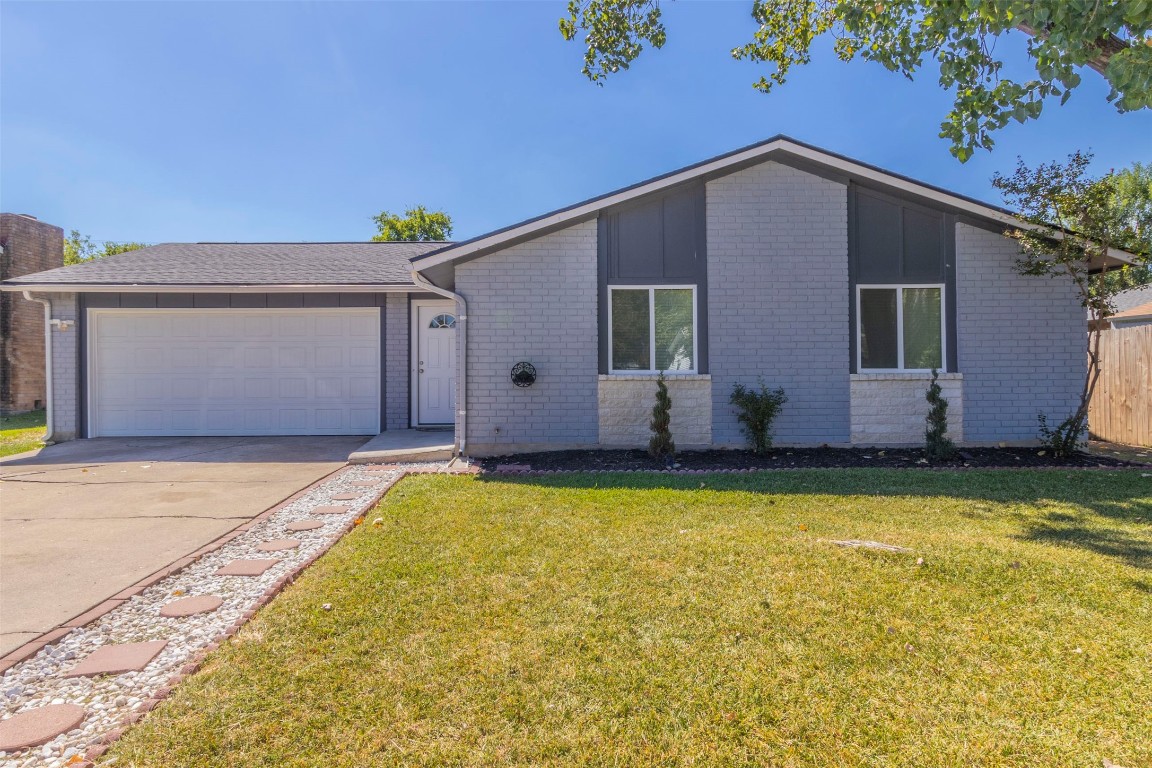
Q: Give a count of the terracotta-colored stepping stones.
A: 11